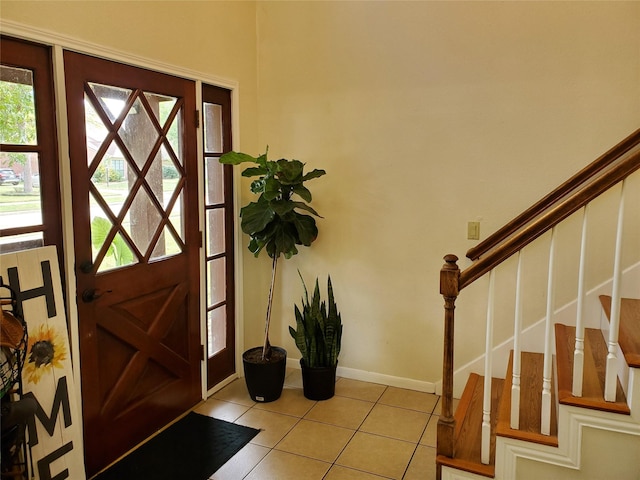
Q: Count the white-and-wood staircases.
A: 1